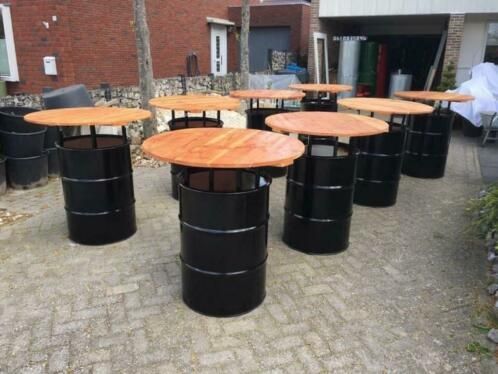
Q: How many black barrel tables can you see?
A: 8